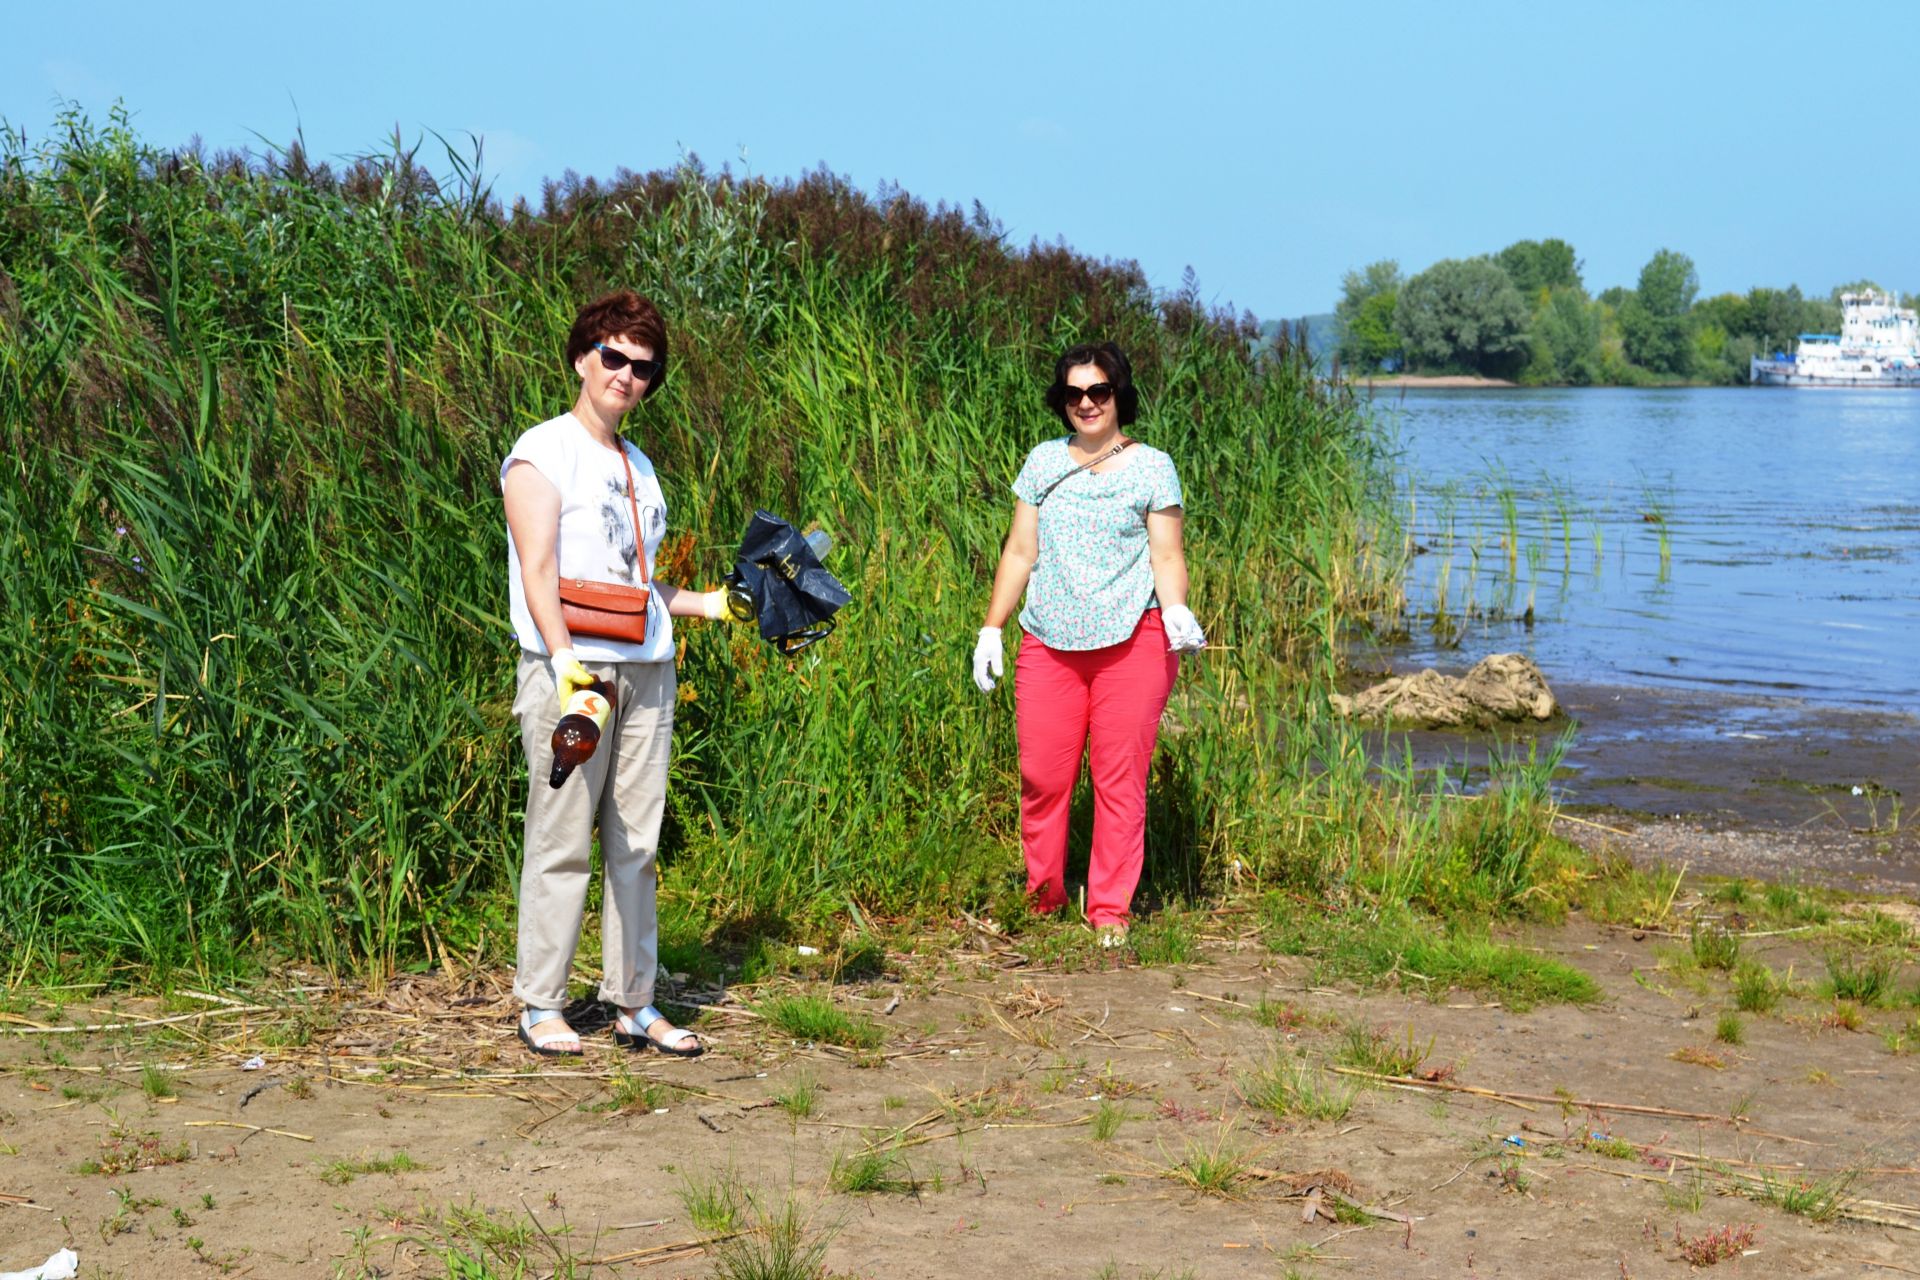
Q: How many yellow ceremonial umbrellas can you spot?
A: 0